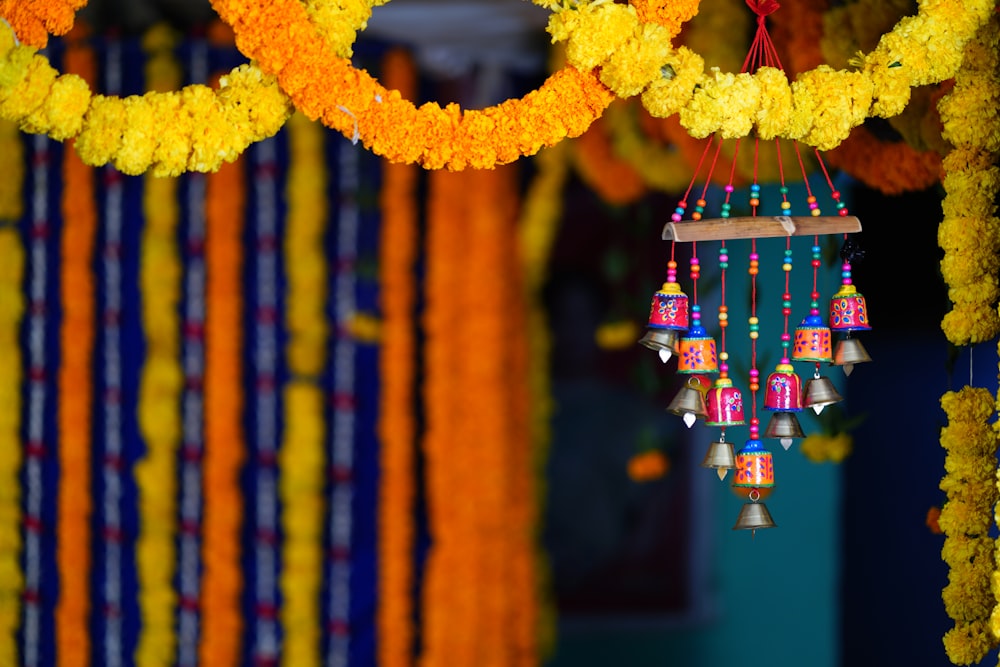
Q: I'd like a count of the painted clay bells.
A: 7